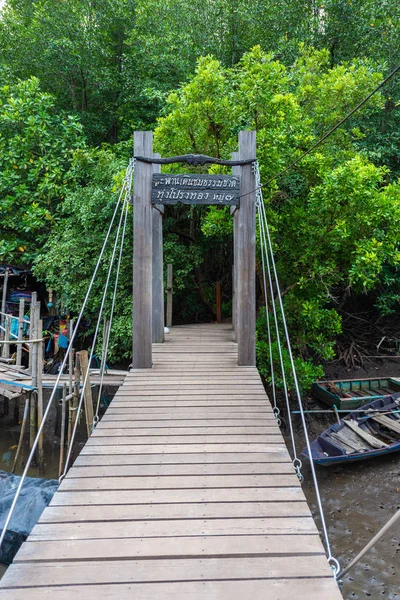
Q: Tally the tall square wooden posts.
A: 4